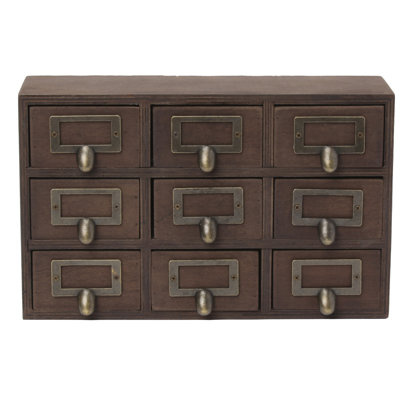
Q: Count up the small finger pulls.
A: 9